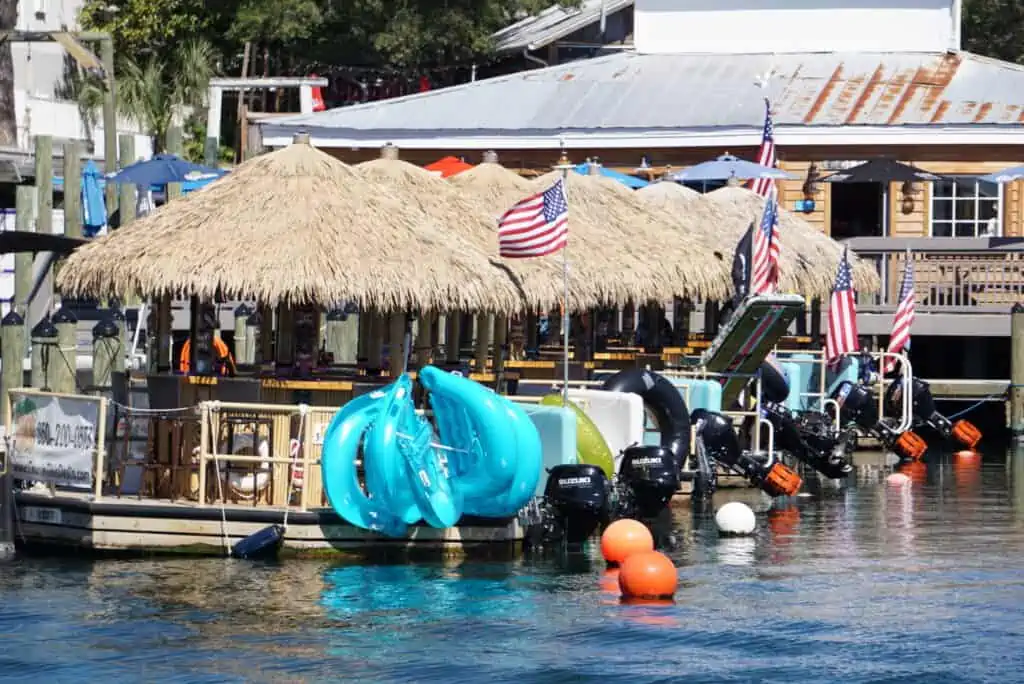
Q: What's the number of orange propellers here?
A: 3